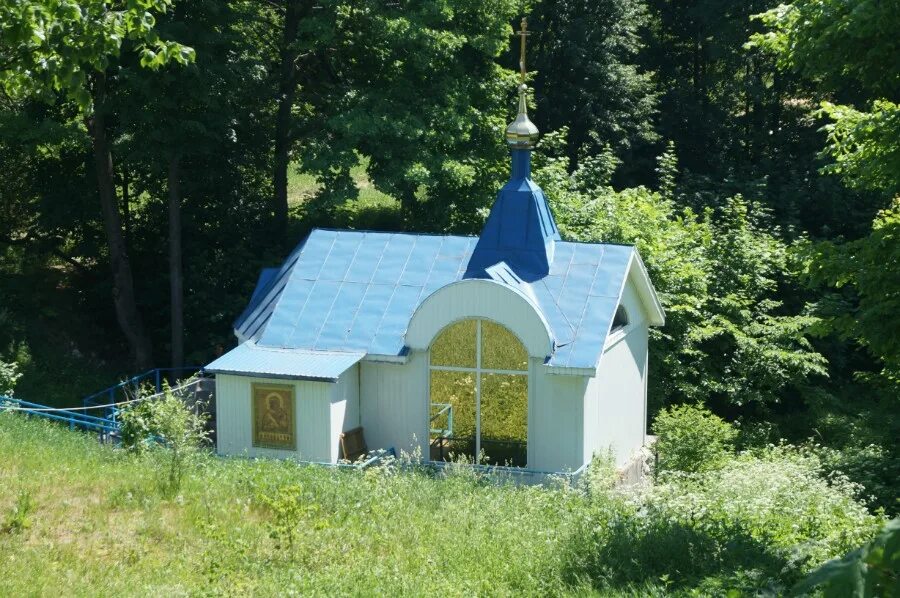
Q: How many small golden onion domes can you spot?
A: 1